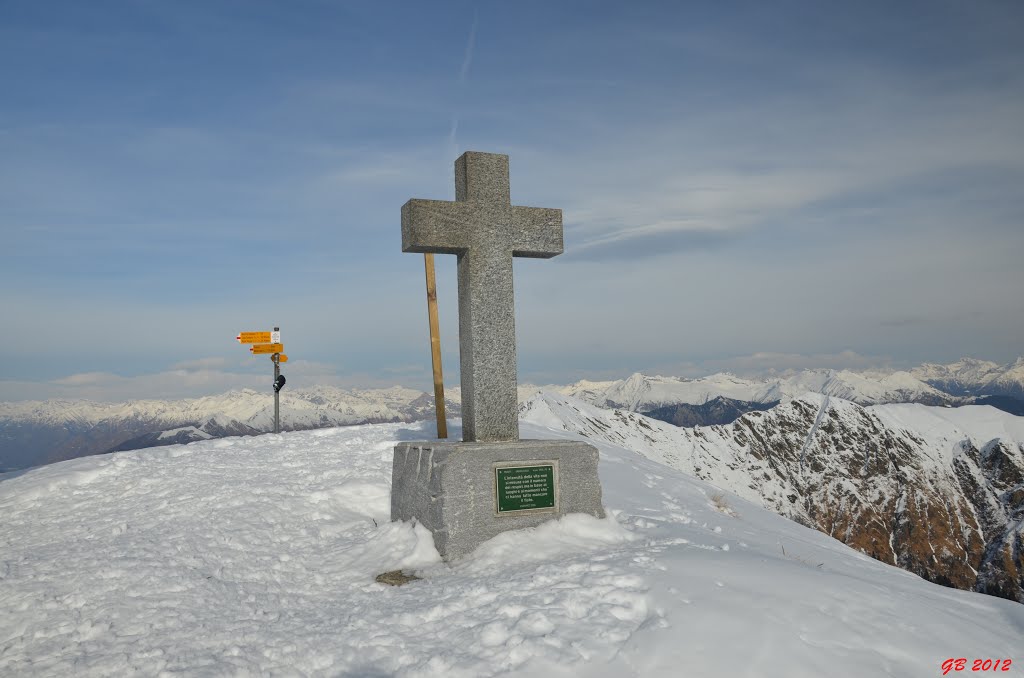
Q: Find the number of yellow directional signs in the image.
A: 3